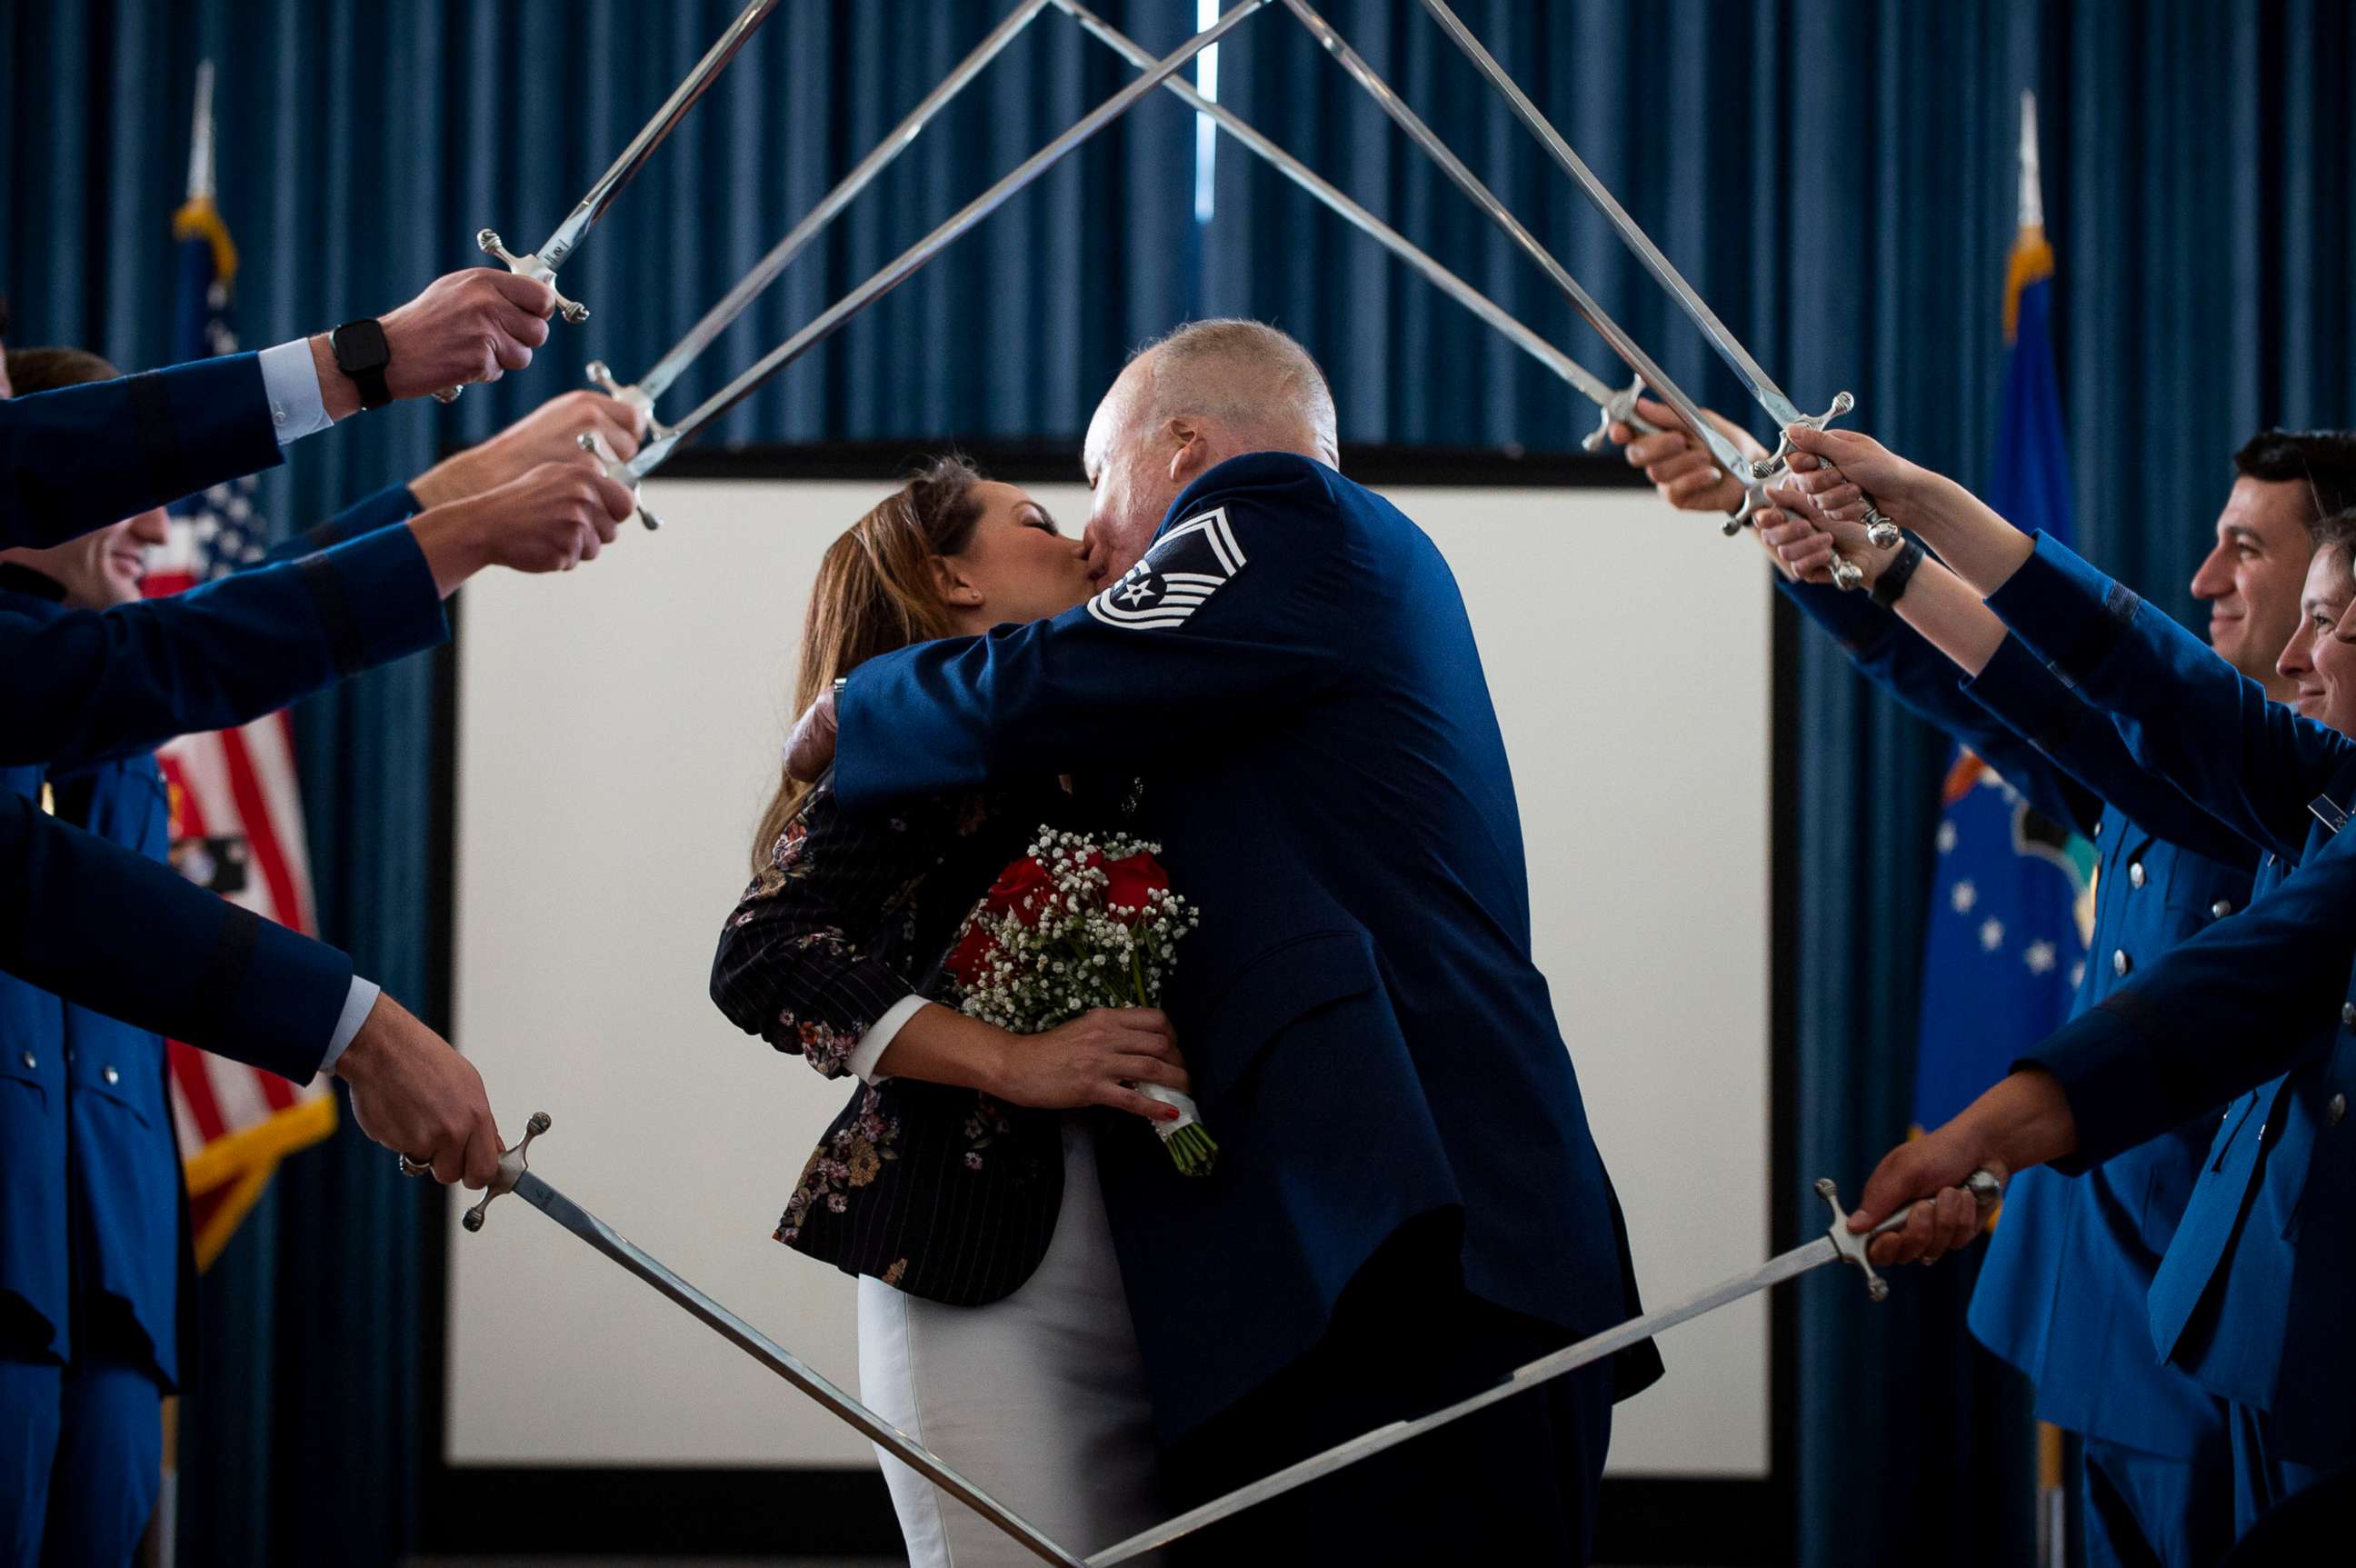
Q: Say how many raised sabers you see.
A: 6